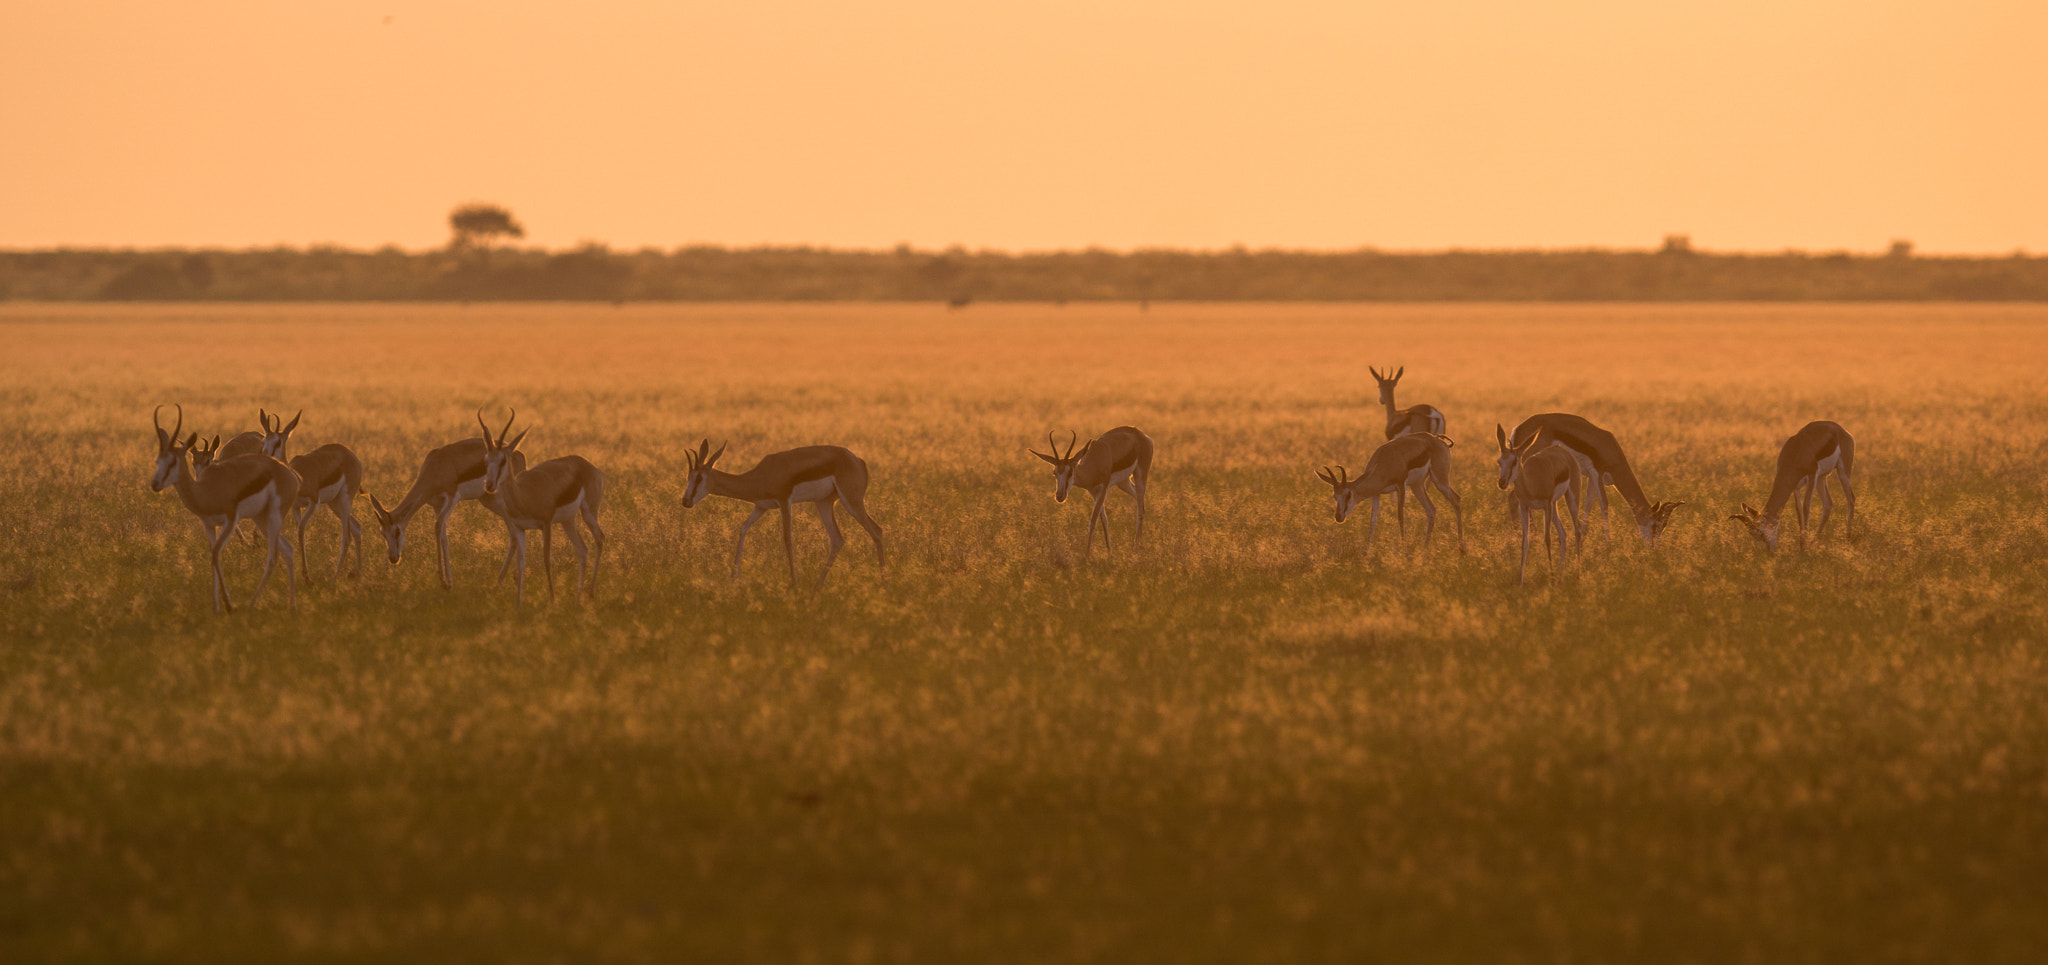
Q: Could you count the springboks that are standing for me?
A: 12